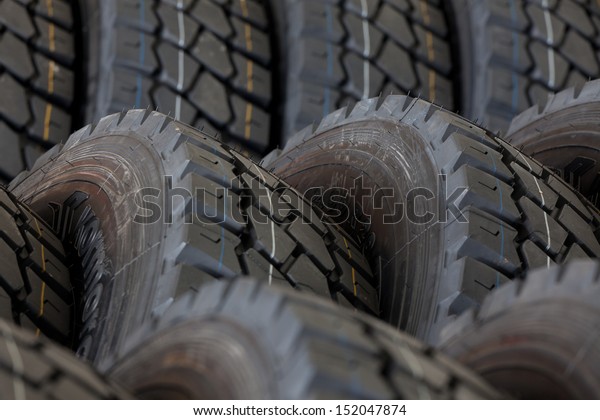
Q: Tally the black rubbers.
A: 11